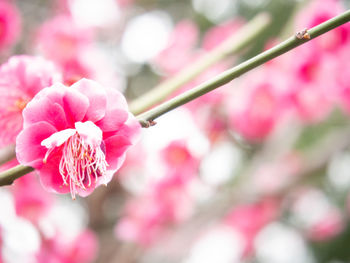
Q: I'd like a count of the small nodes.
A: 2